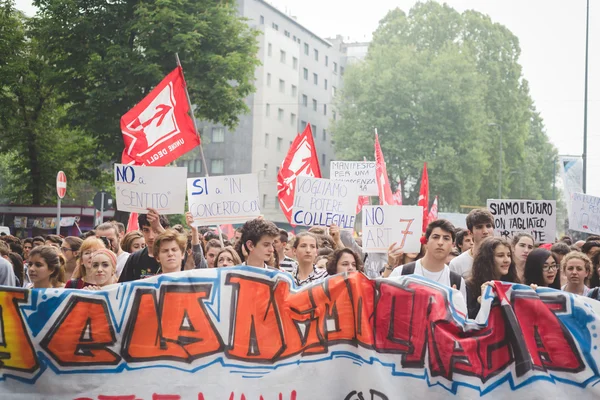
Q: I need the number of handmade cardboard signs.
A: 7